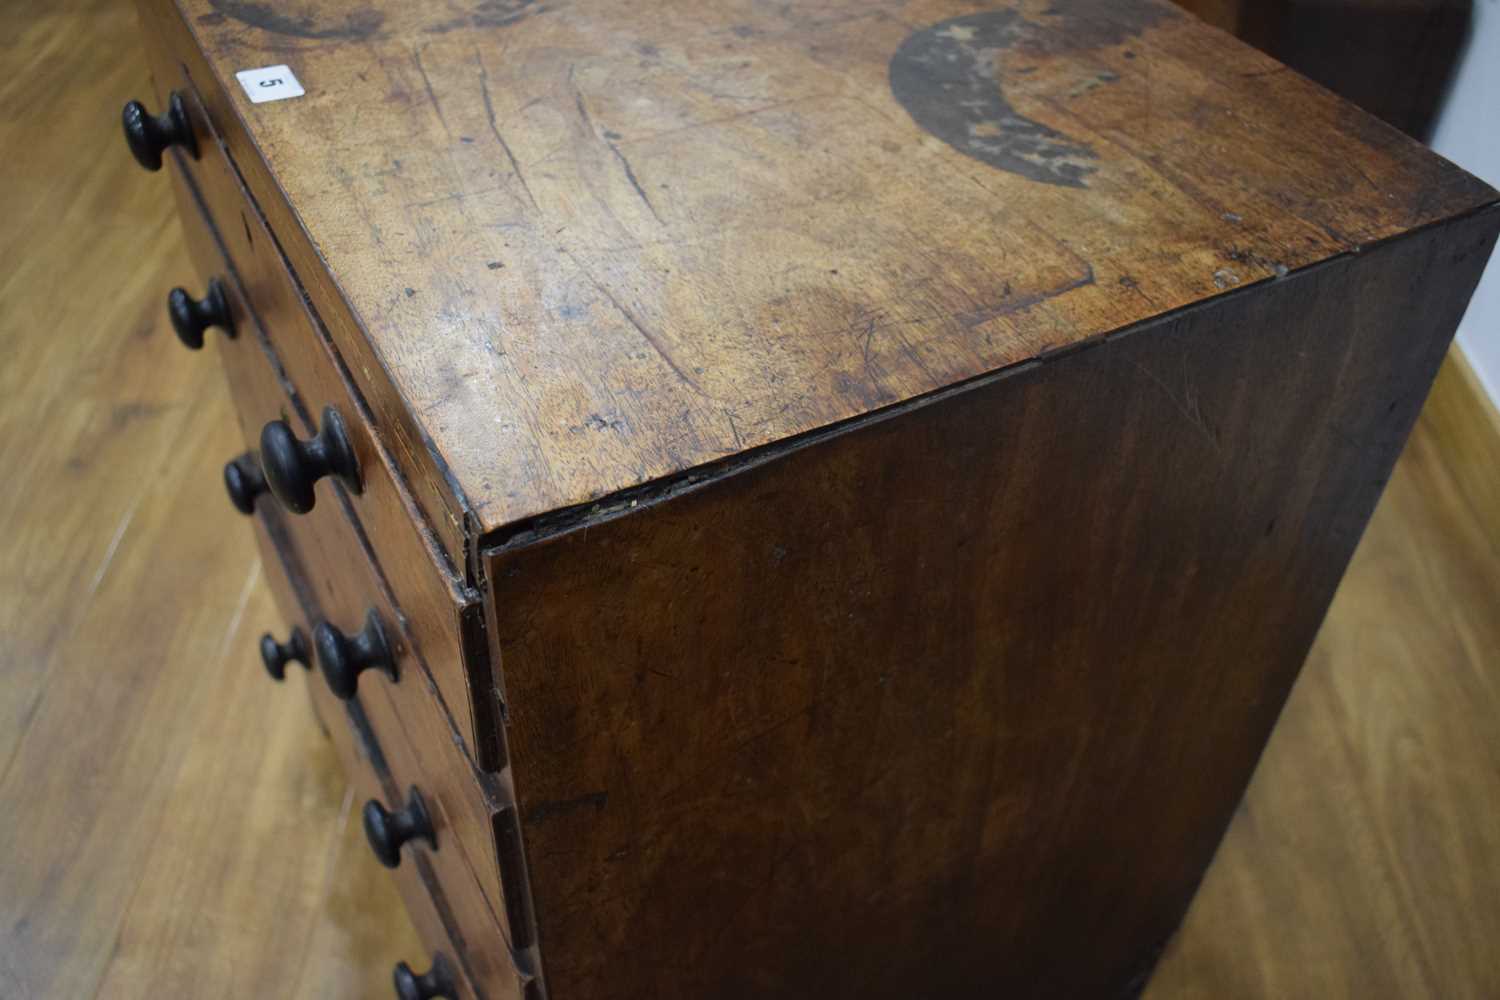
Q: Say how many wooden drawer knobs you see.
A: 8